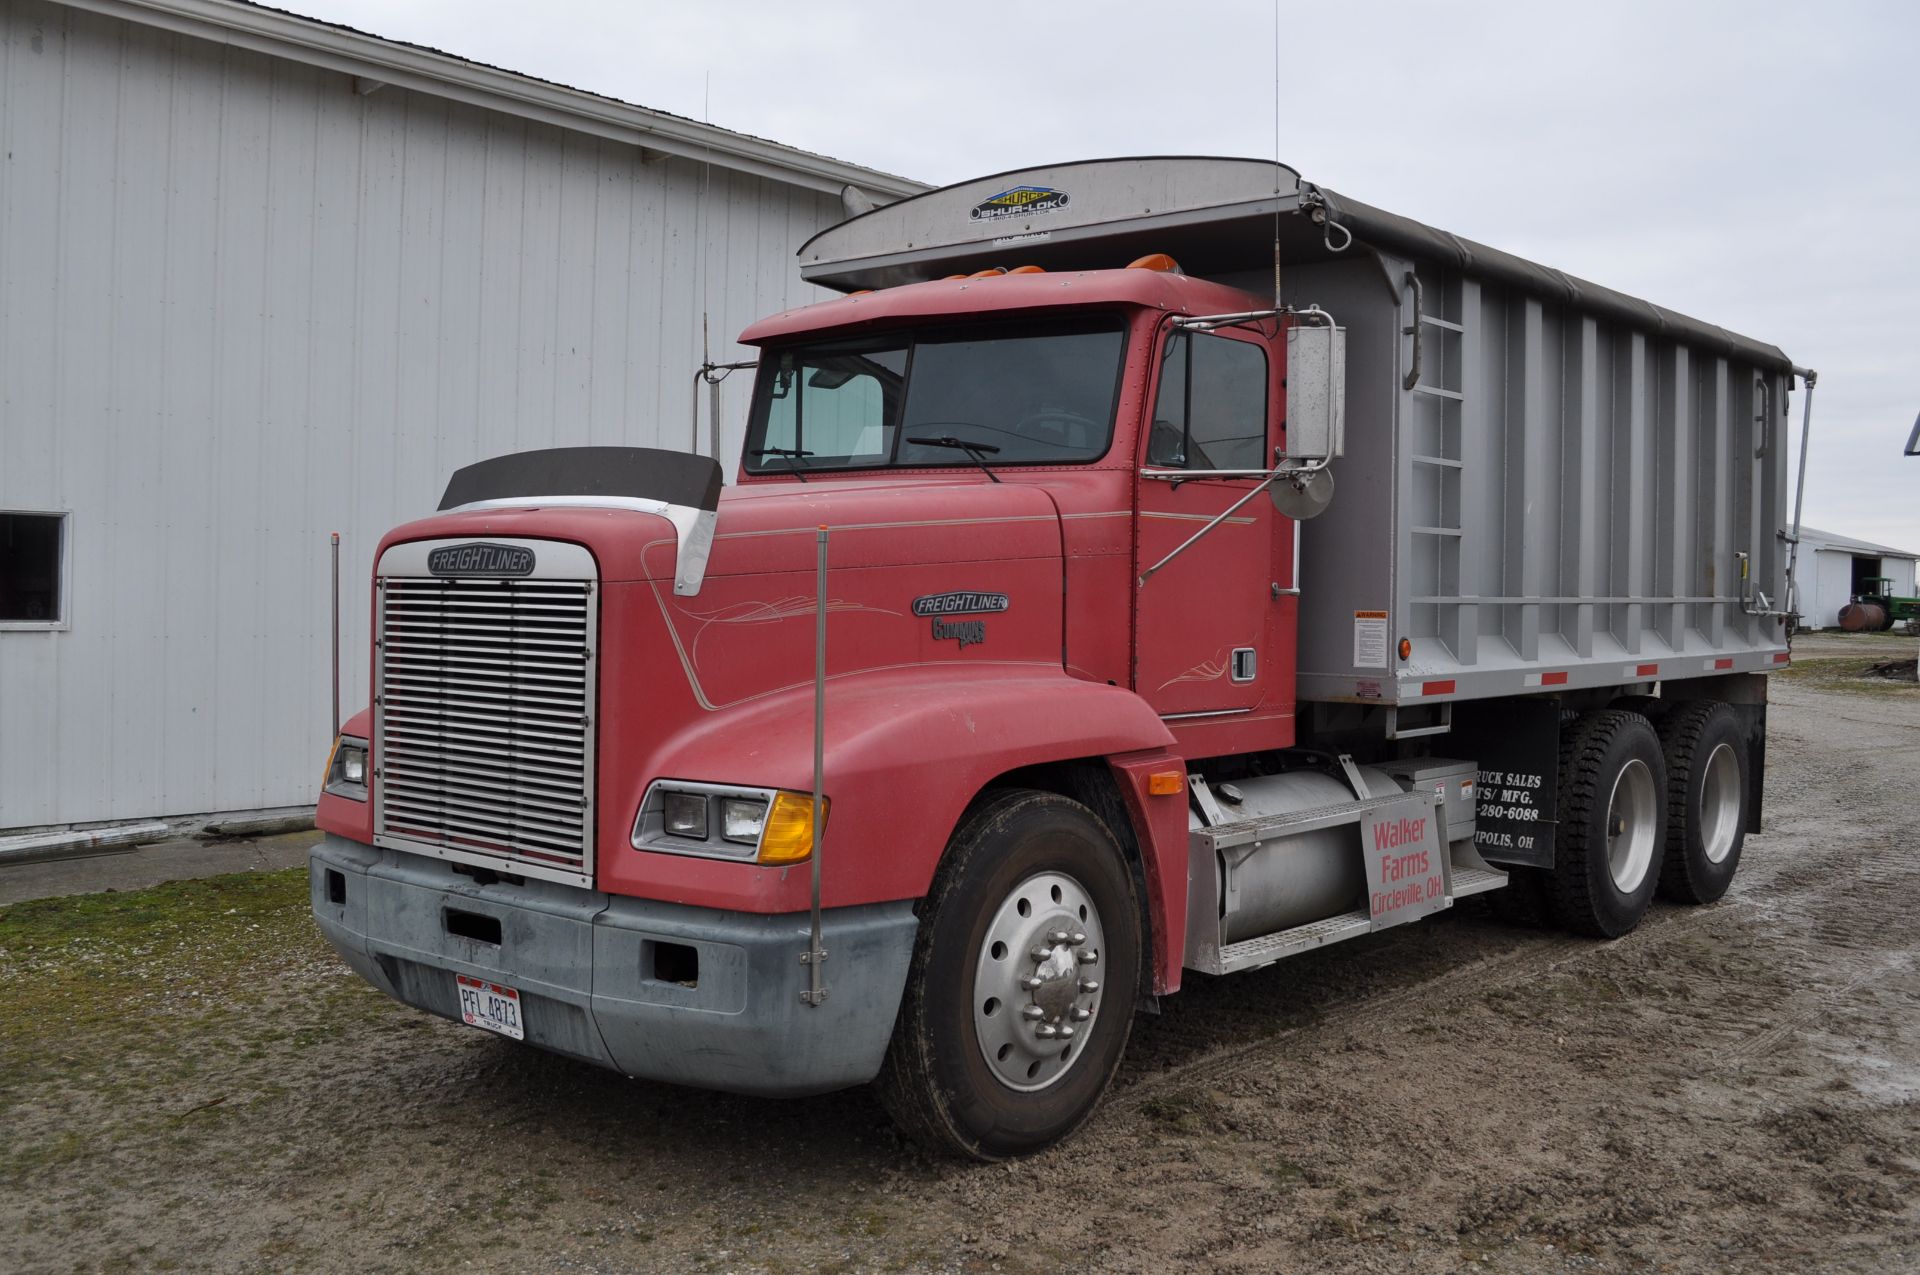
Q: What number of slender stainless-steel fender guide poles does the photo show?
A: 2